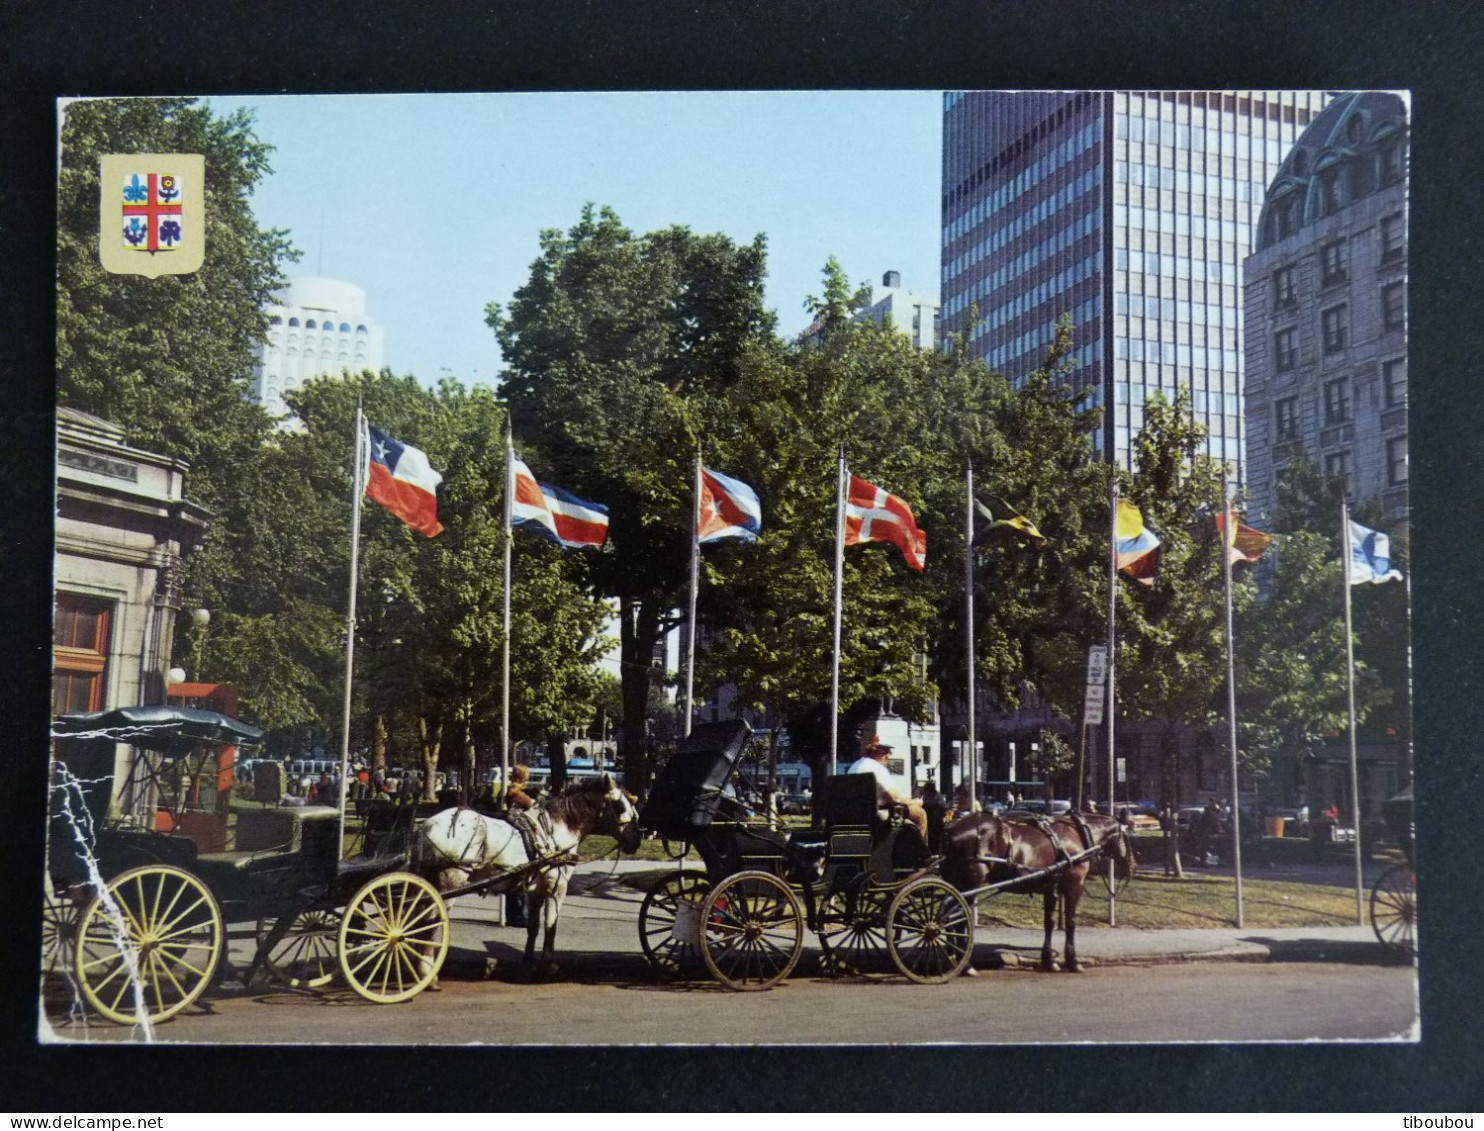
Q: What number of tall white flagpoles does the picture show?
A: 8